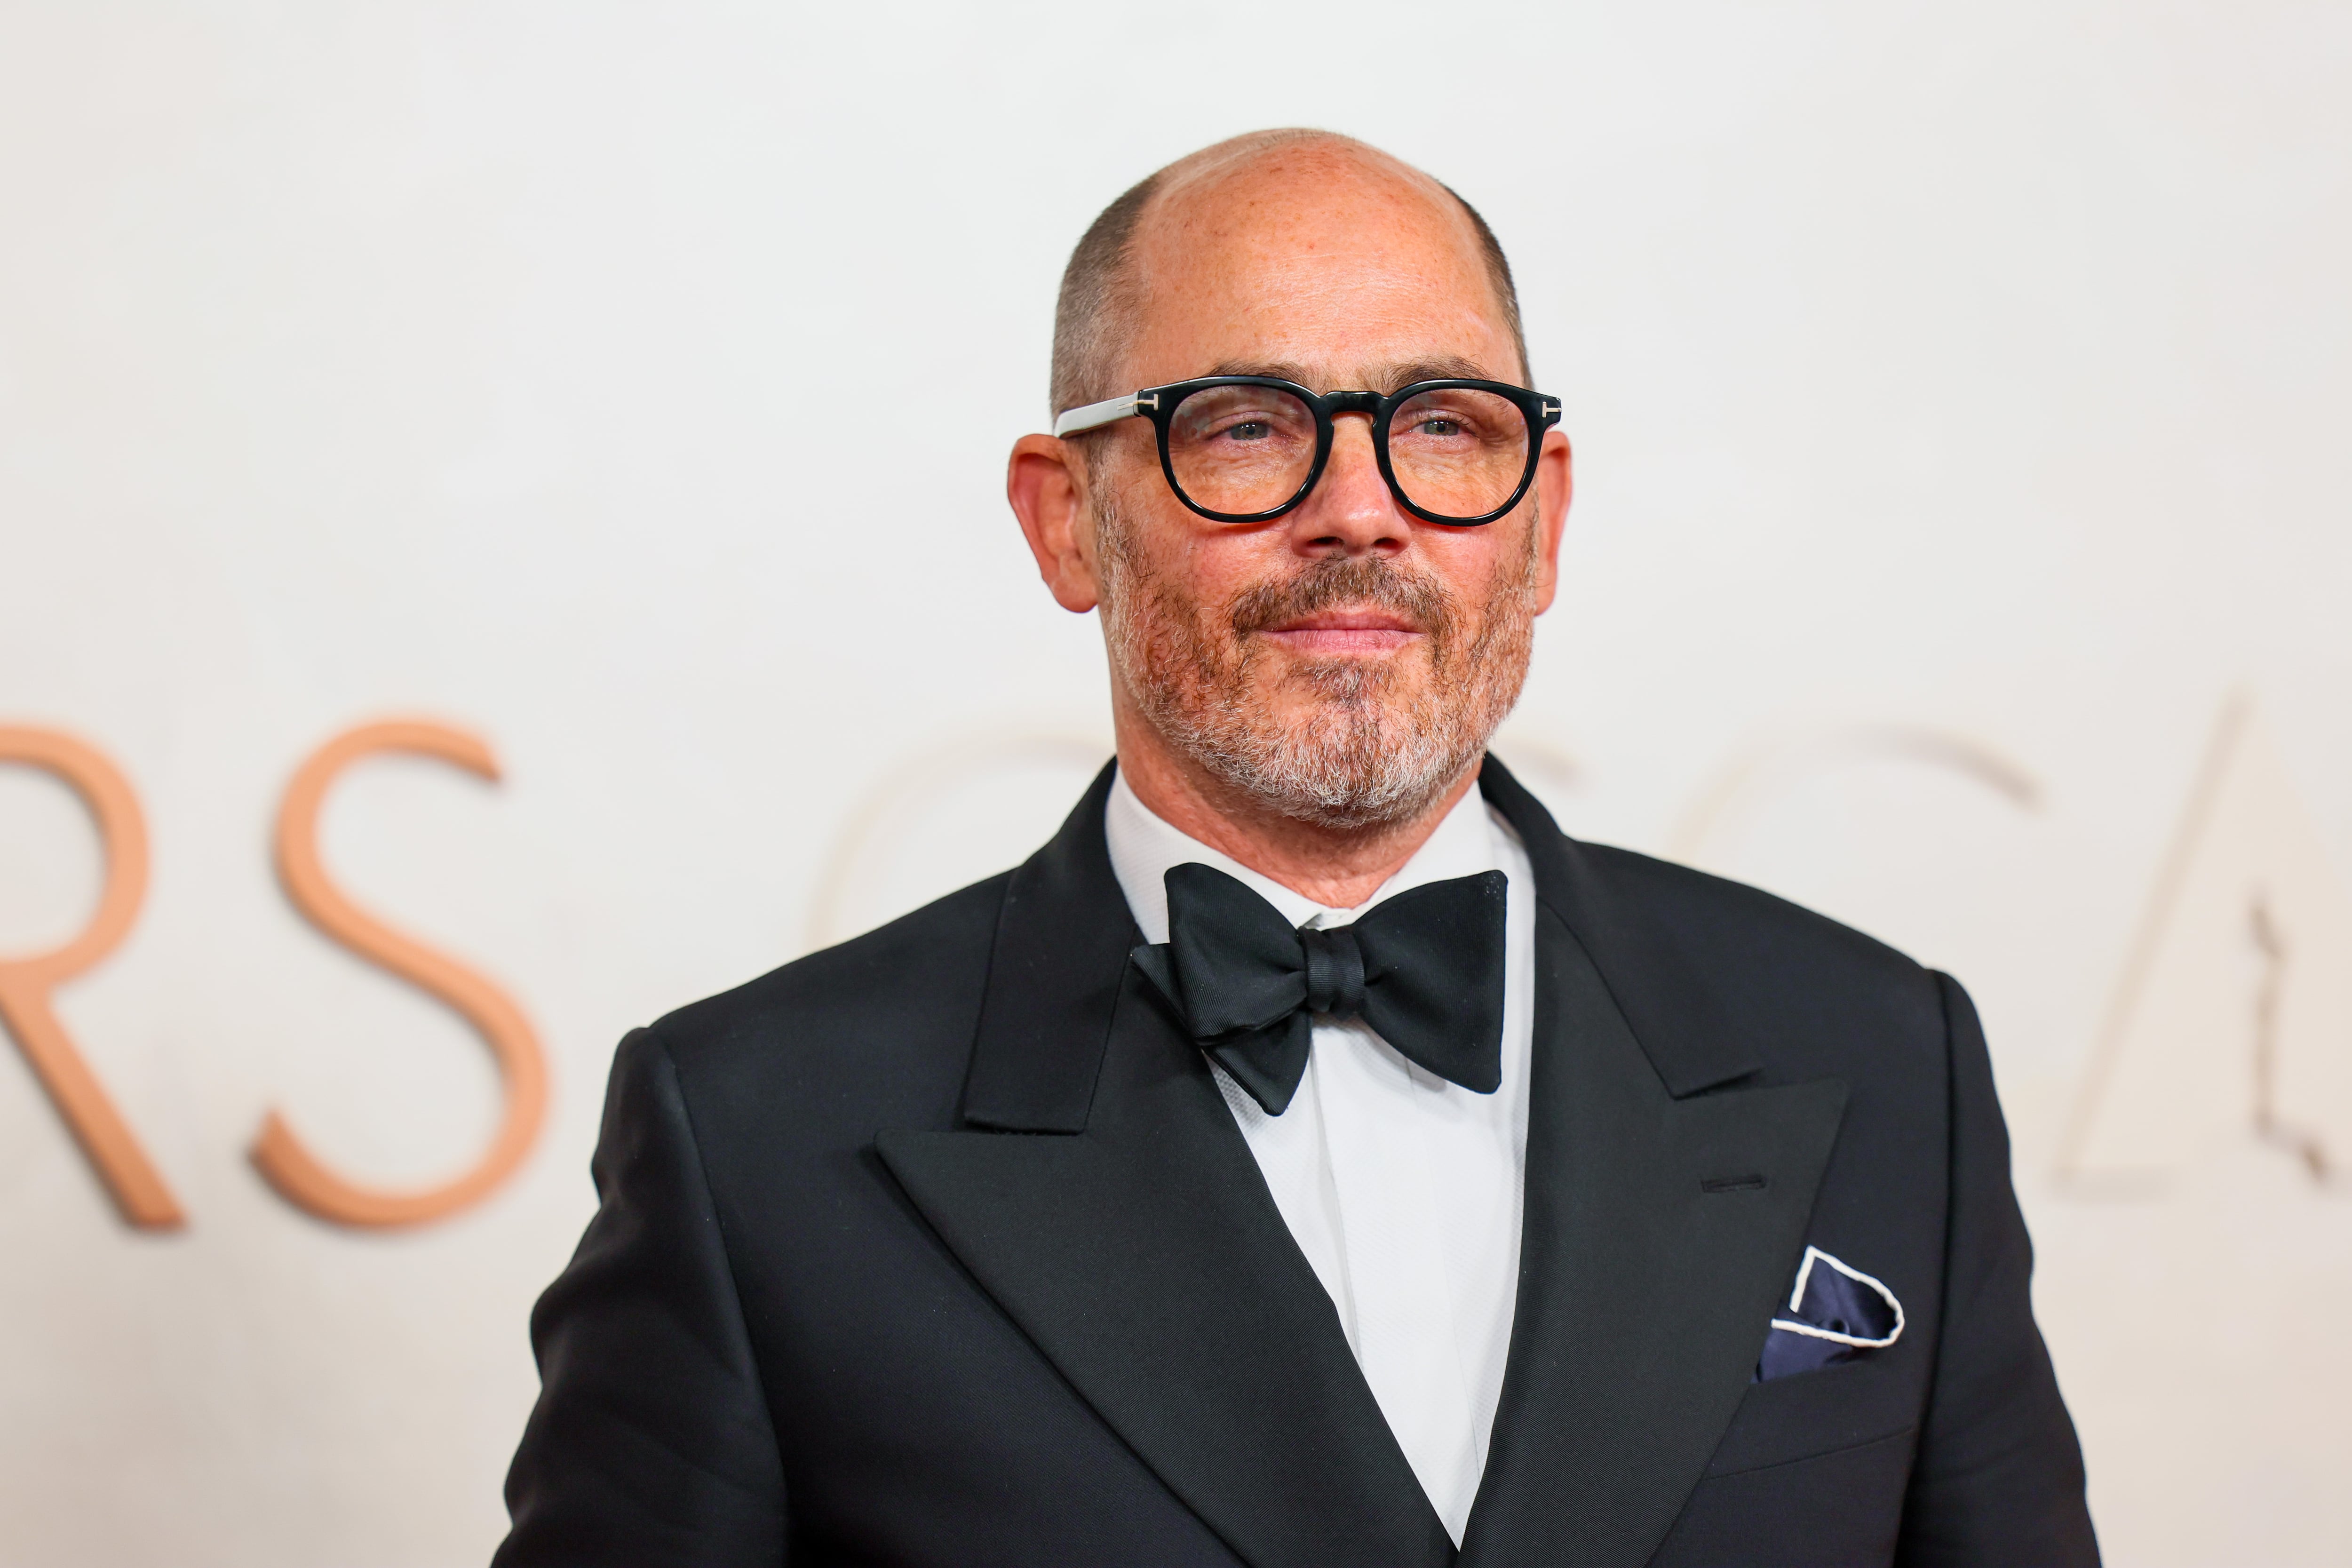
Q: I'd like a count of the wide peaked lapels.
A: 2